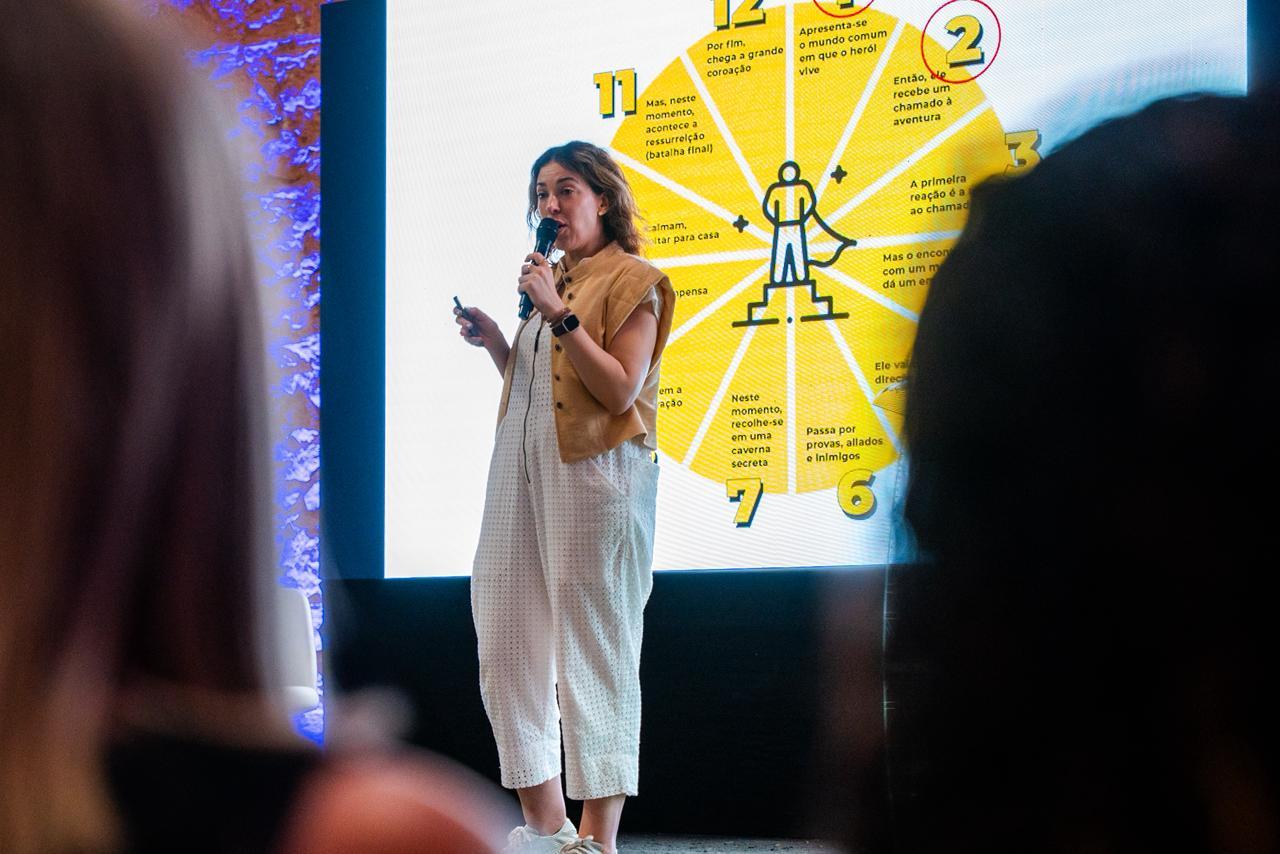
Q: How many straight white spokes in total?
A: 12